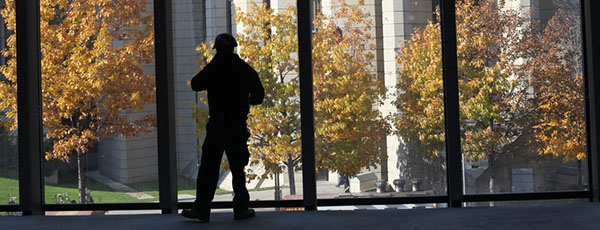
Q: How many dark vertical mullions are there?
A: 5